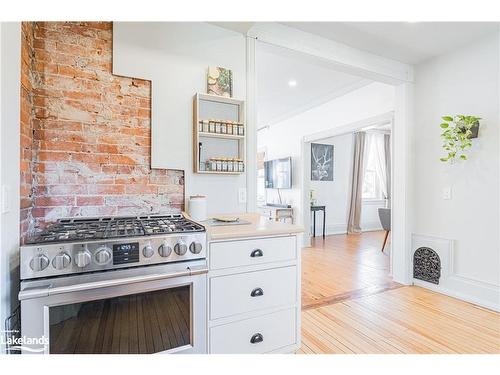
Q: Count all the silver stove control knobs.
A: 8